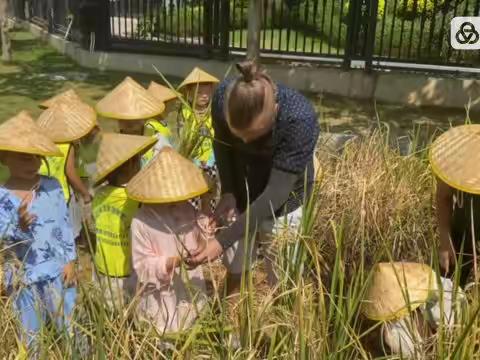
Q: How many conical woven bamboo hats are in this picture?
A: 10